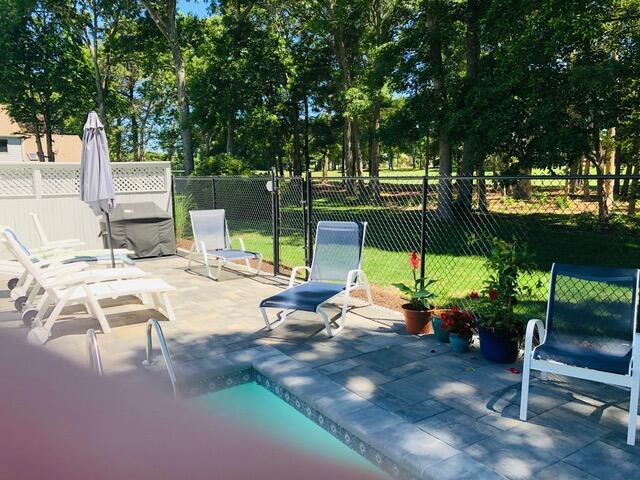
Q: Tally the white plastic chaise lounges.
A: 4